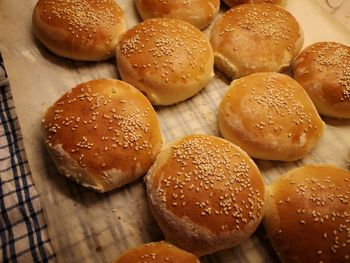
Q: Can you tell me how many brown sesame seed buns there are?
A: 11